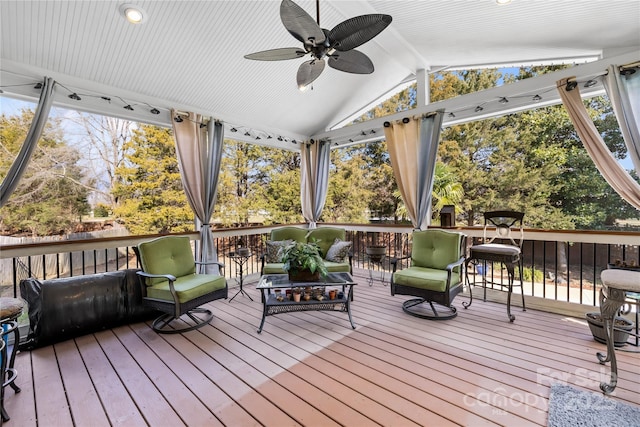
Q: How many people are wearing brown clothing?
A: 0